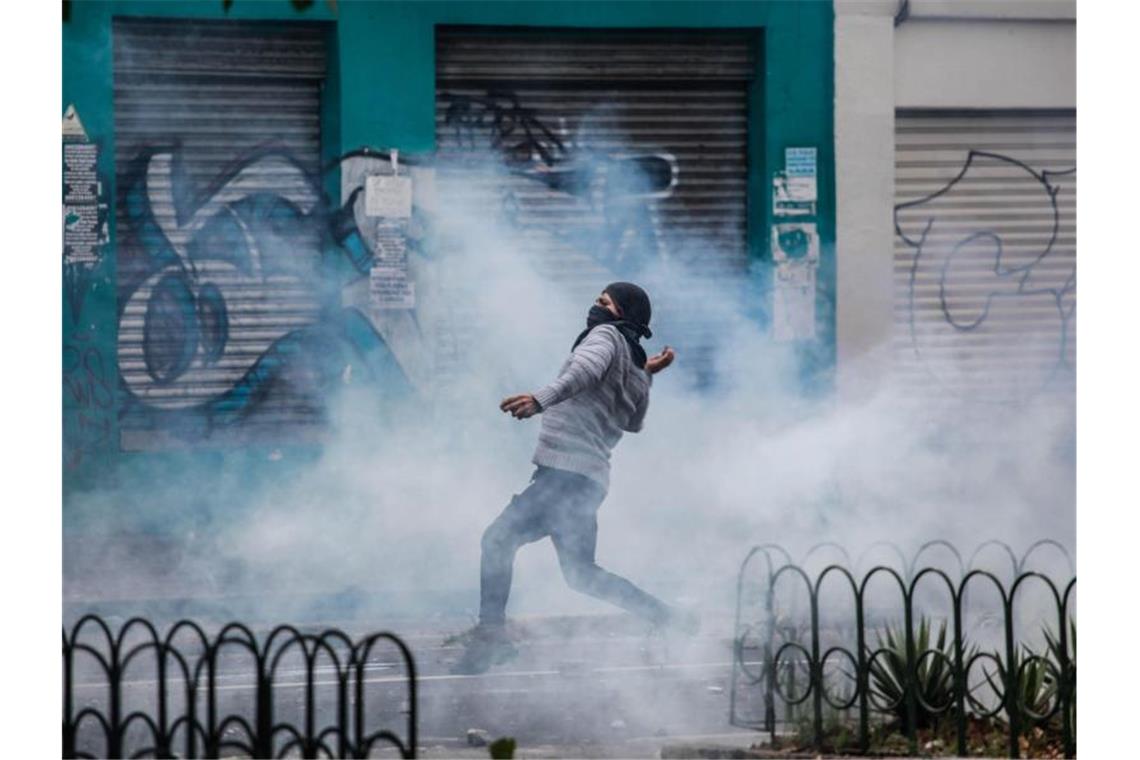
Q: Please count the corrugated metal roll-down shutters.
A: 3